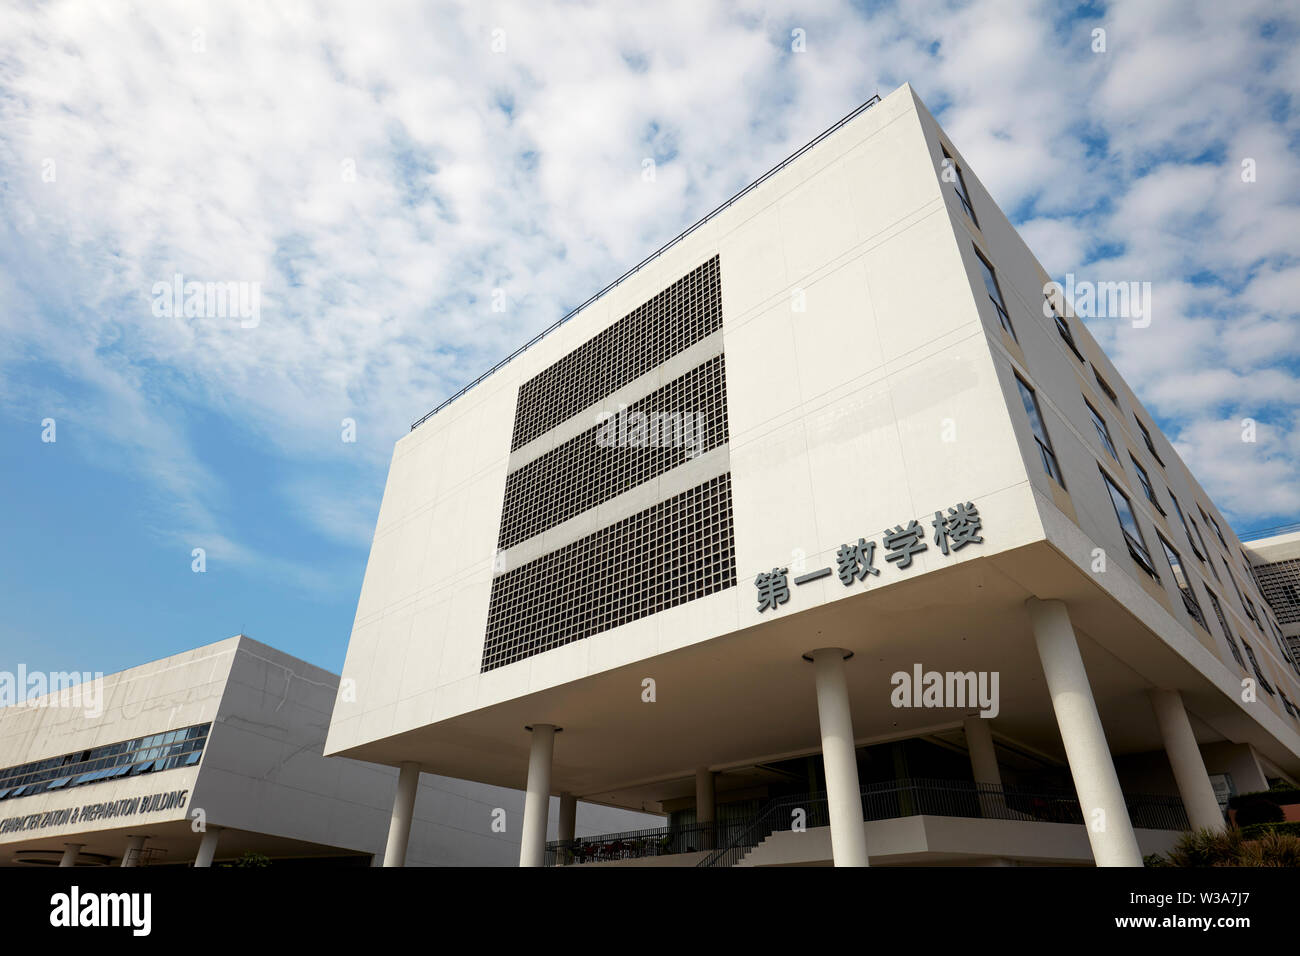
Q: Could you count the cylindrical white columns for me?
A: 11